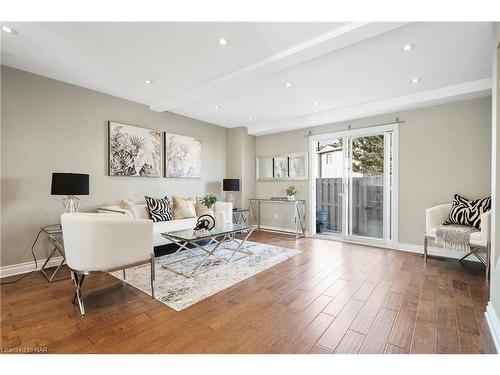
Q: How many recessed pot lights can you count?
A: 9